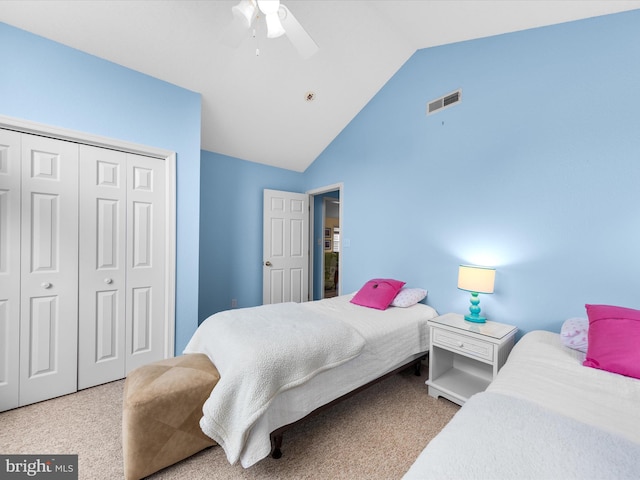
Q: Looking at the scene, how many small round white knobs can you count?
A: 3